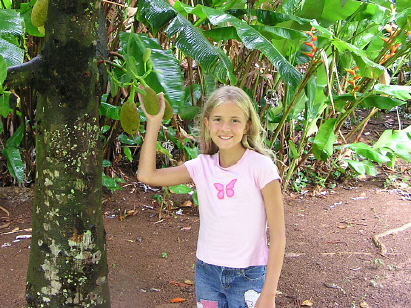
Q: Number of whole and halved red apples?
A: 0